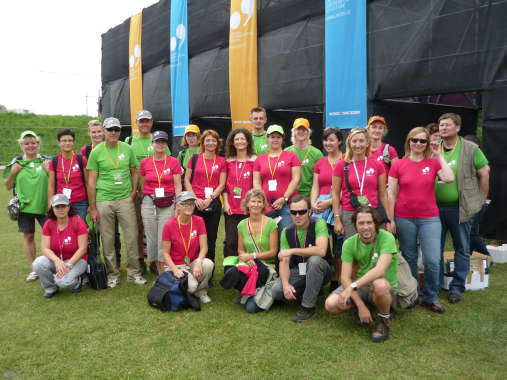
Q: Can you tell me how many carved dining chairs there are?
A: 0